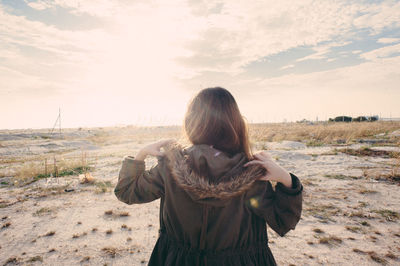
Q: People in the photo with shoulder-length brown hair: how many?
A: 1